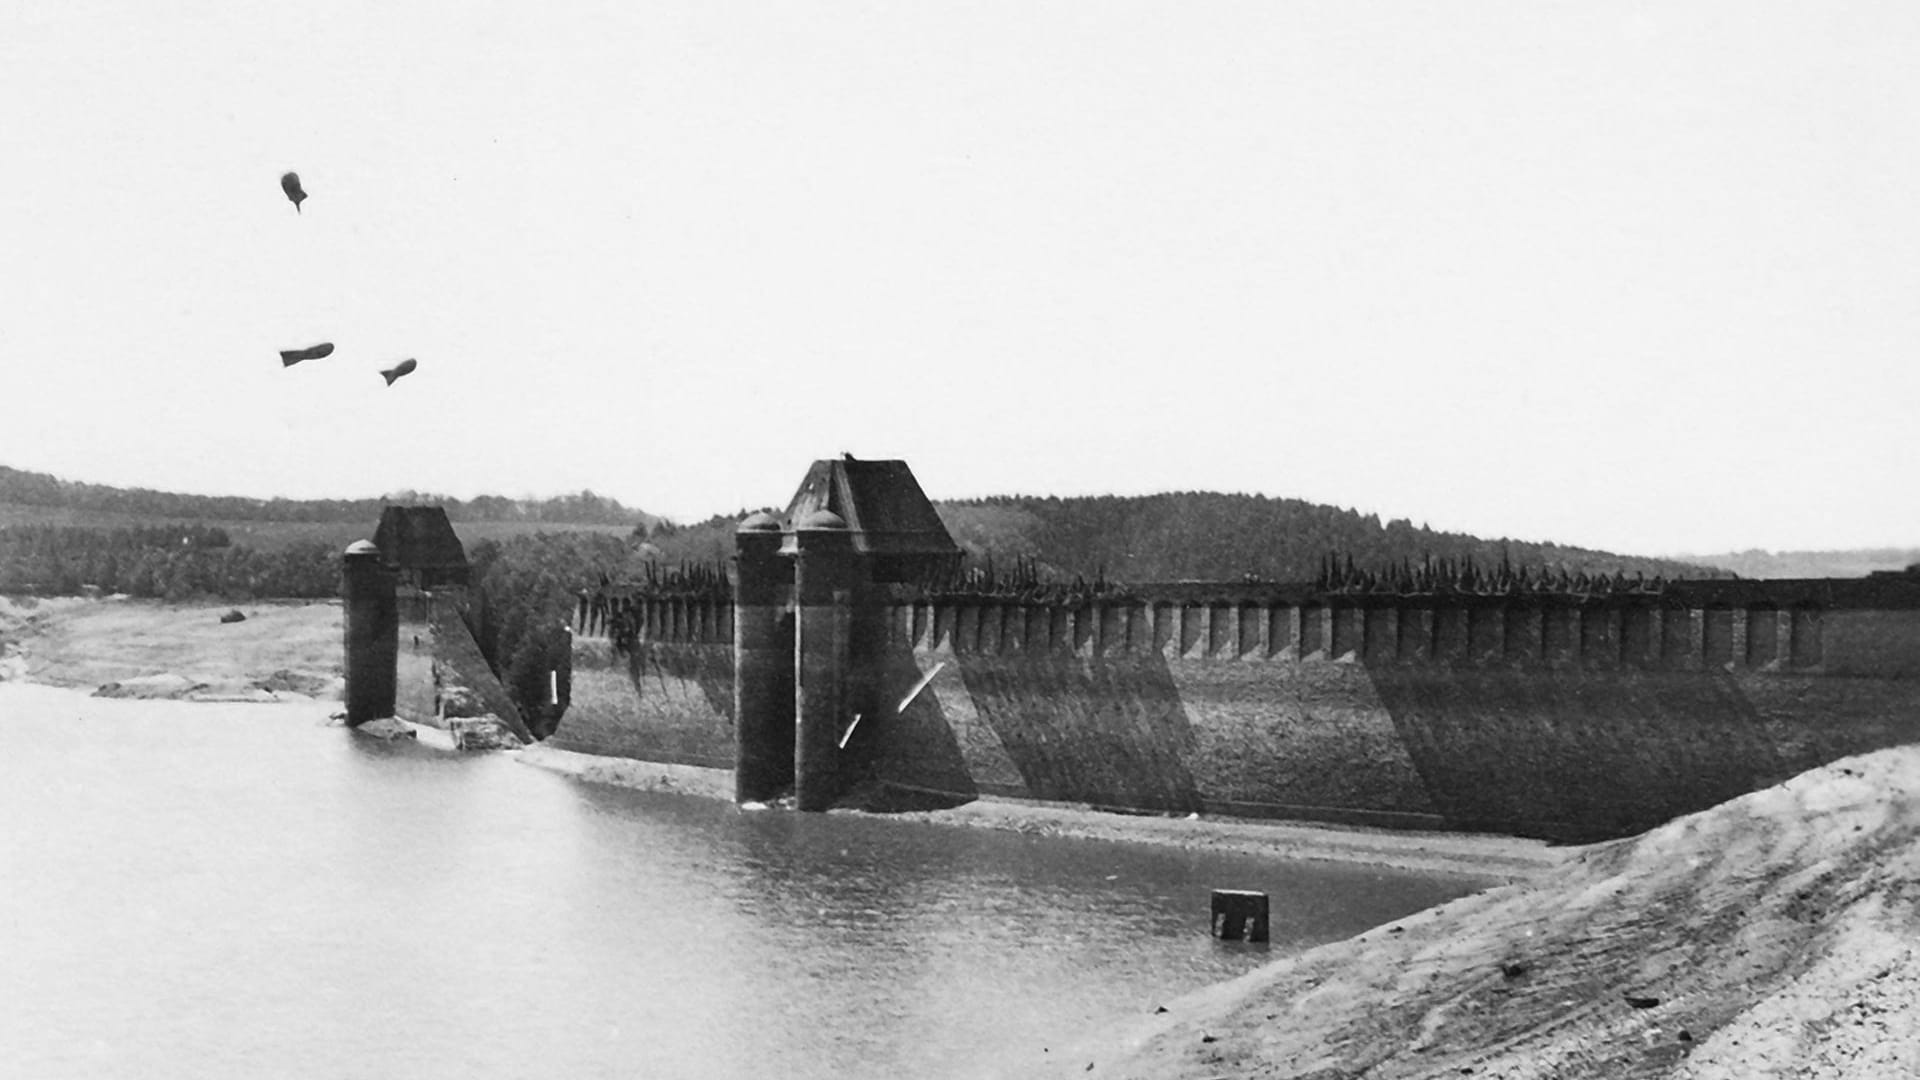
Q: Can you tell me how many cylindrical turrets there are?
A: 3